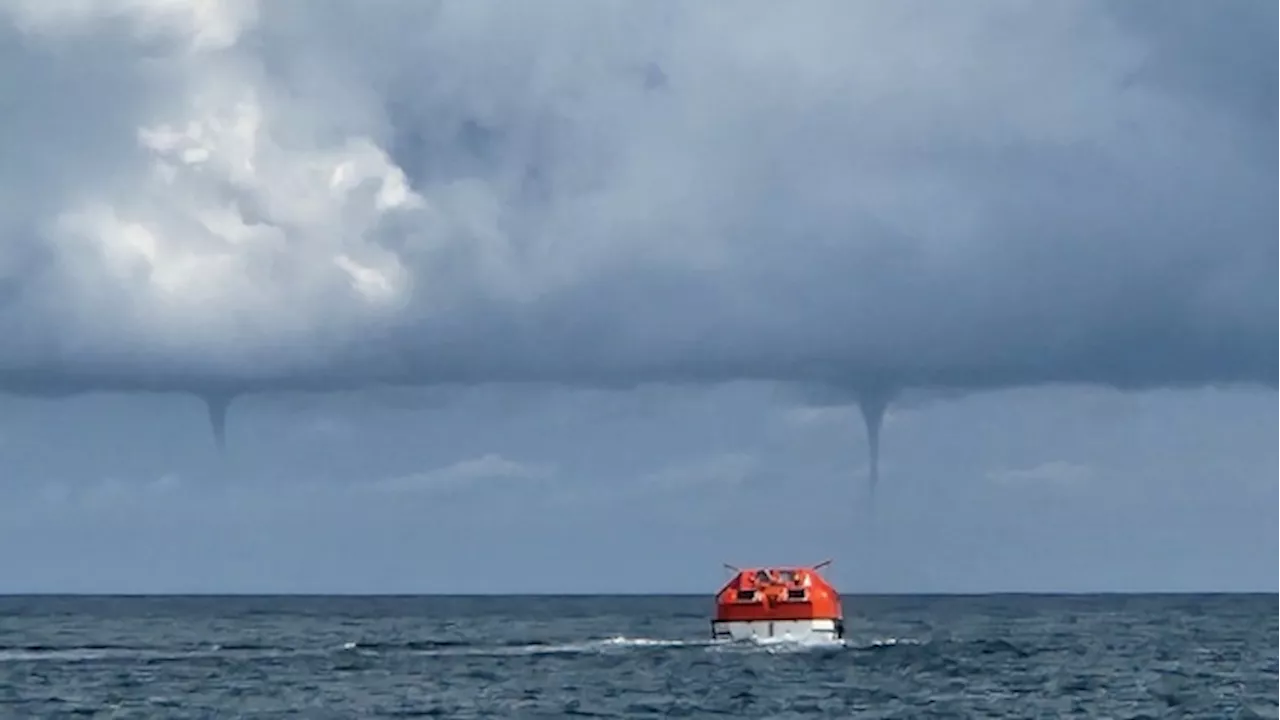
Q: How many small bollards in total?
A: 0